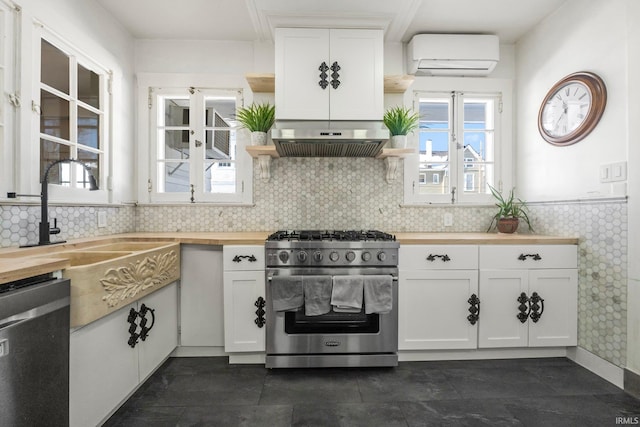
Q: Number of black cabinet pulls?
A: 11